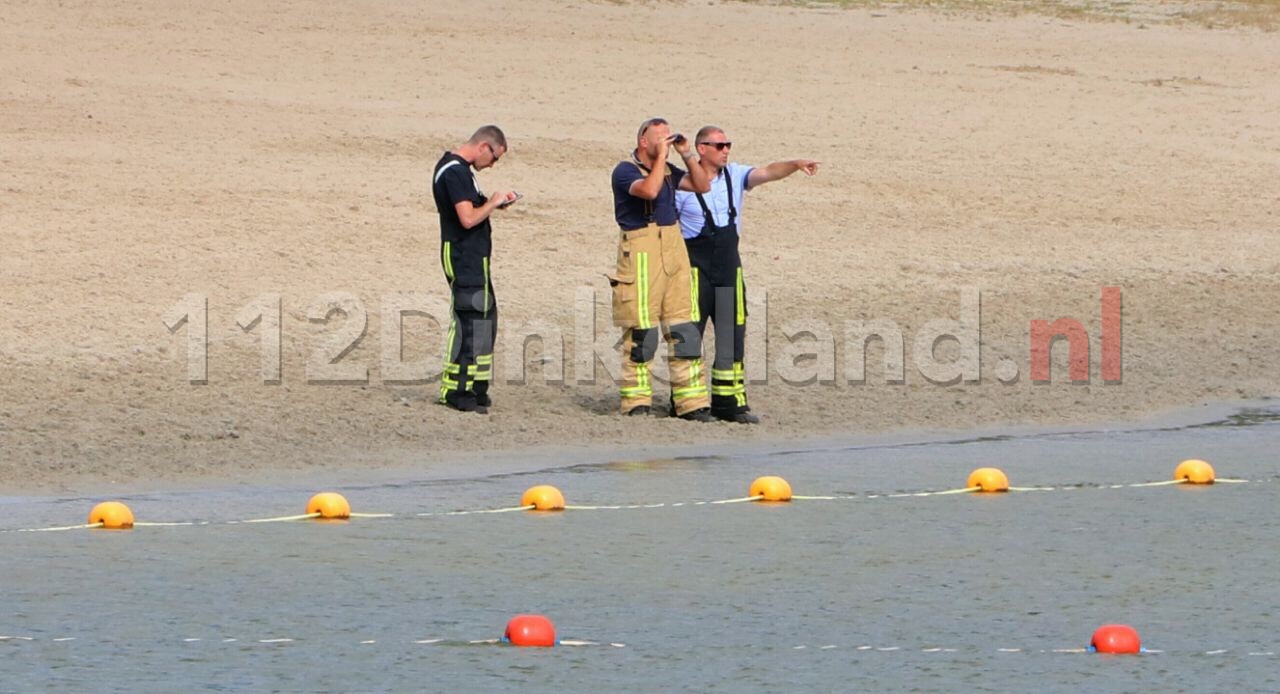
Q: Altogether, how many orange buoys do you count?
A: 6